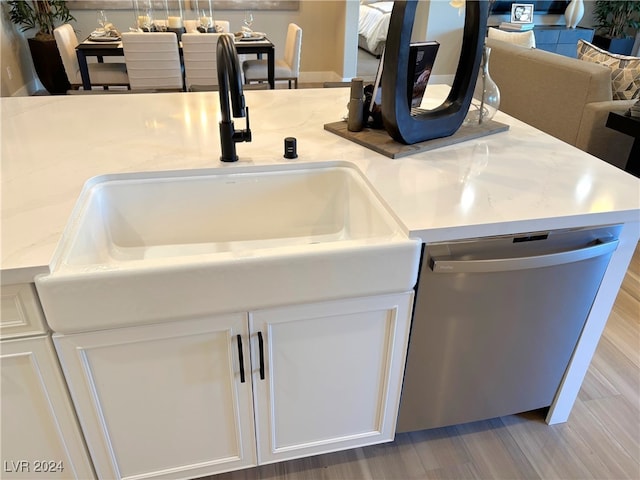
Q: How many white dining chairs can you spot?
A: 6